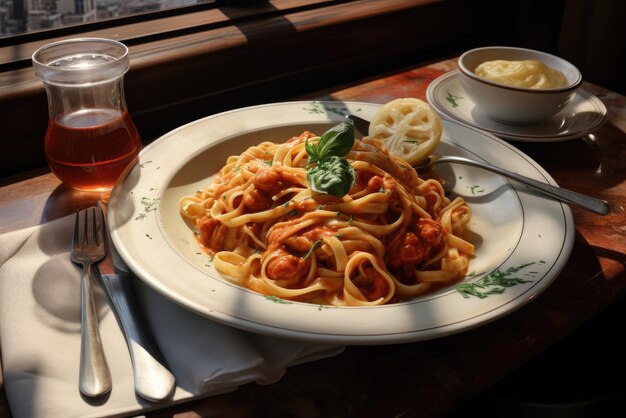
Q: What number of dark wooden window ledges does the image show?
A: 1